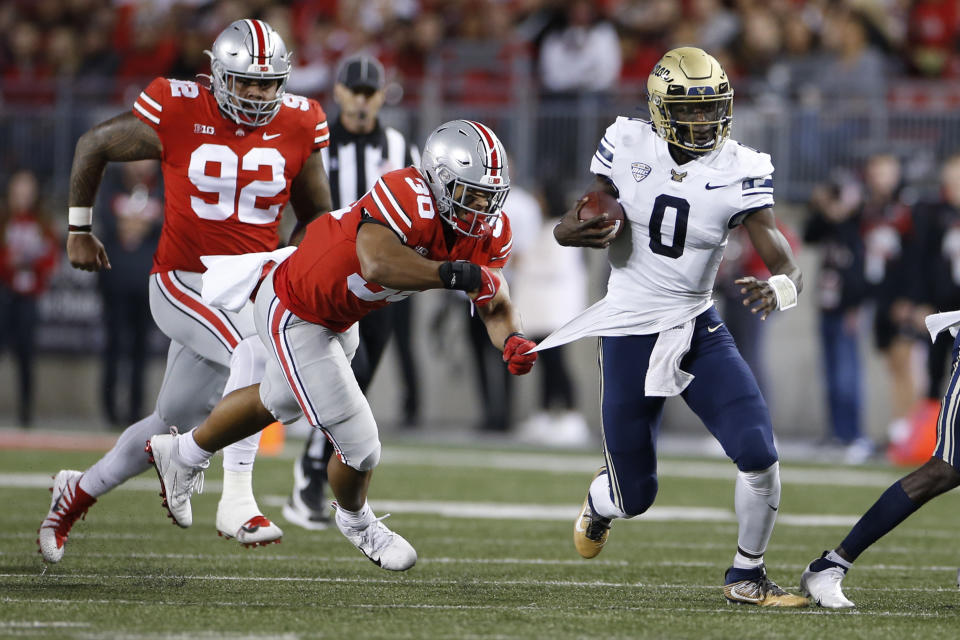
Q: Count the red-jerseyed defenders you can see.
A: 2